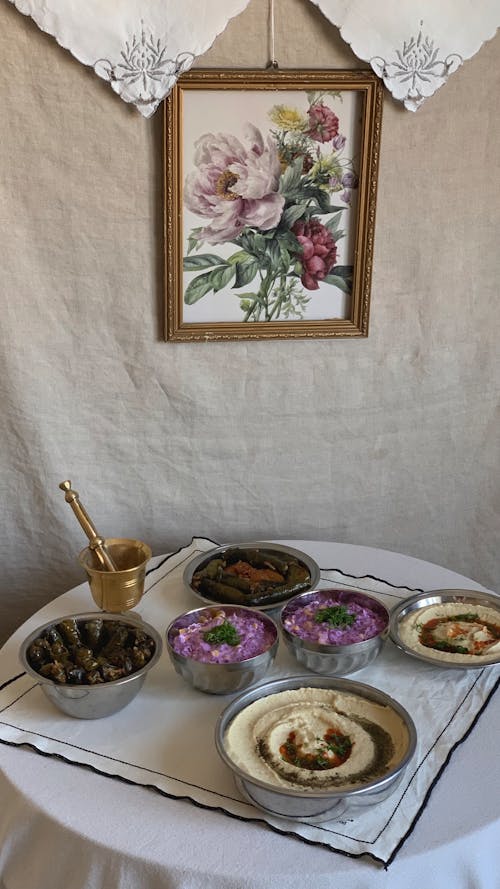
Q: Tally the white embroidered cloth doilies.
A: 2